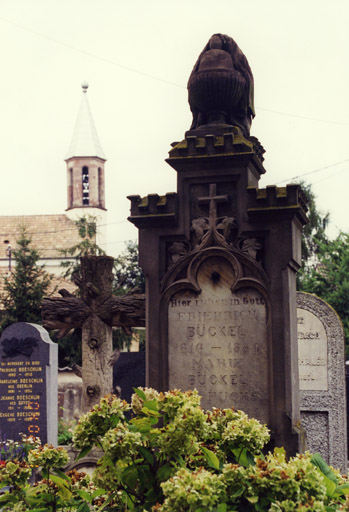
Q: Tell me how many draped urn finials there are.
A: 1